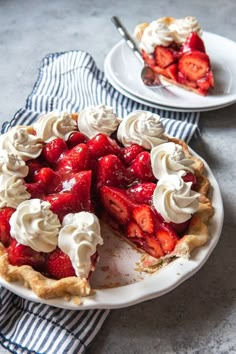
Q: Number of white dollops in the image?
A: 12